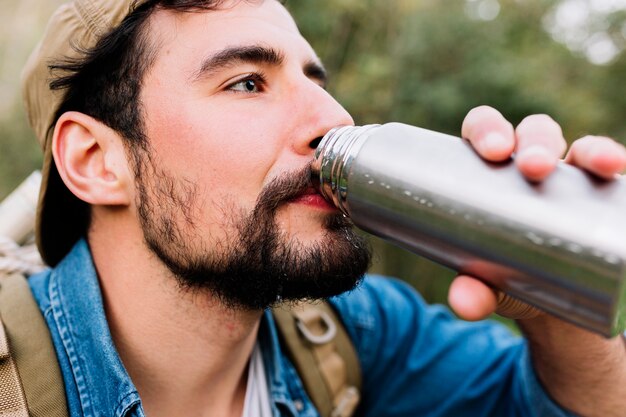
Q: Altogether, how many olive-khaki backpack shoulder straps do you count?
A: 2